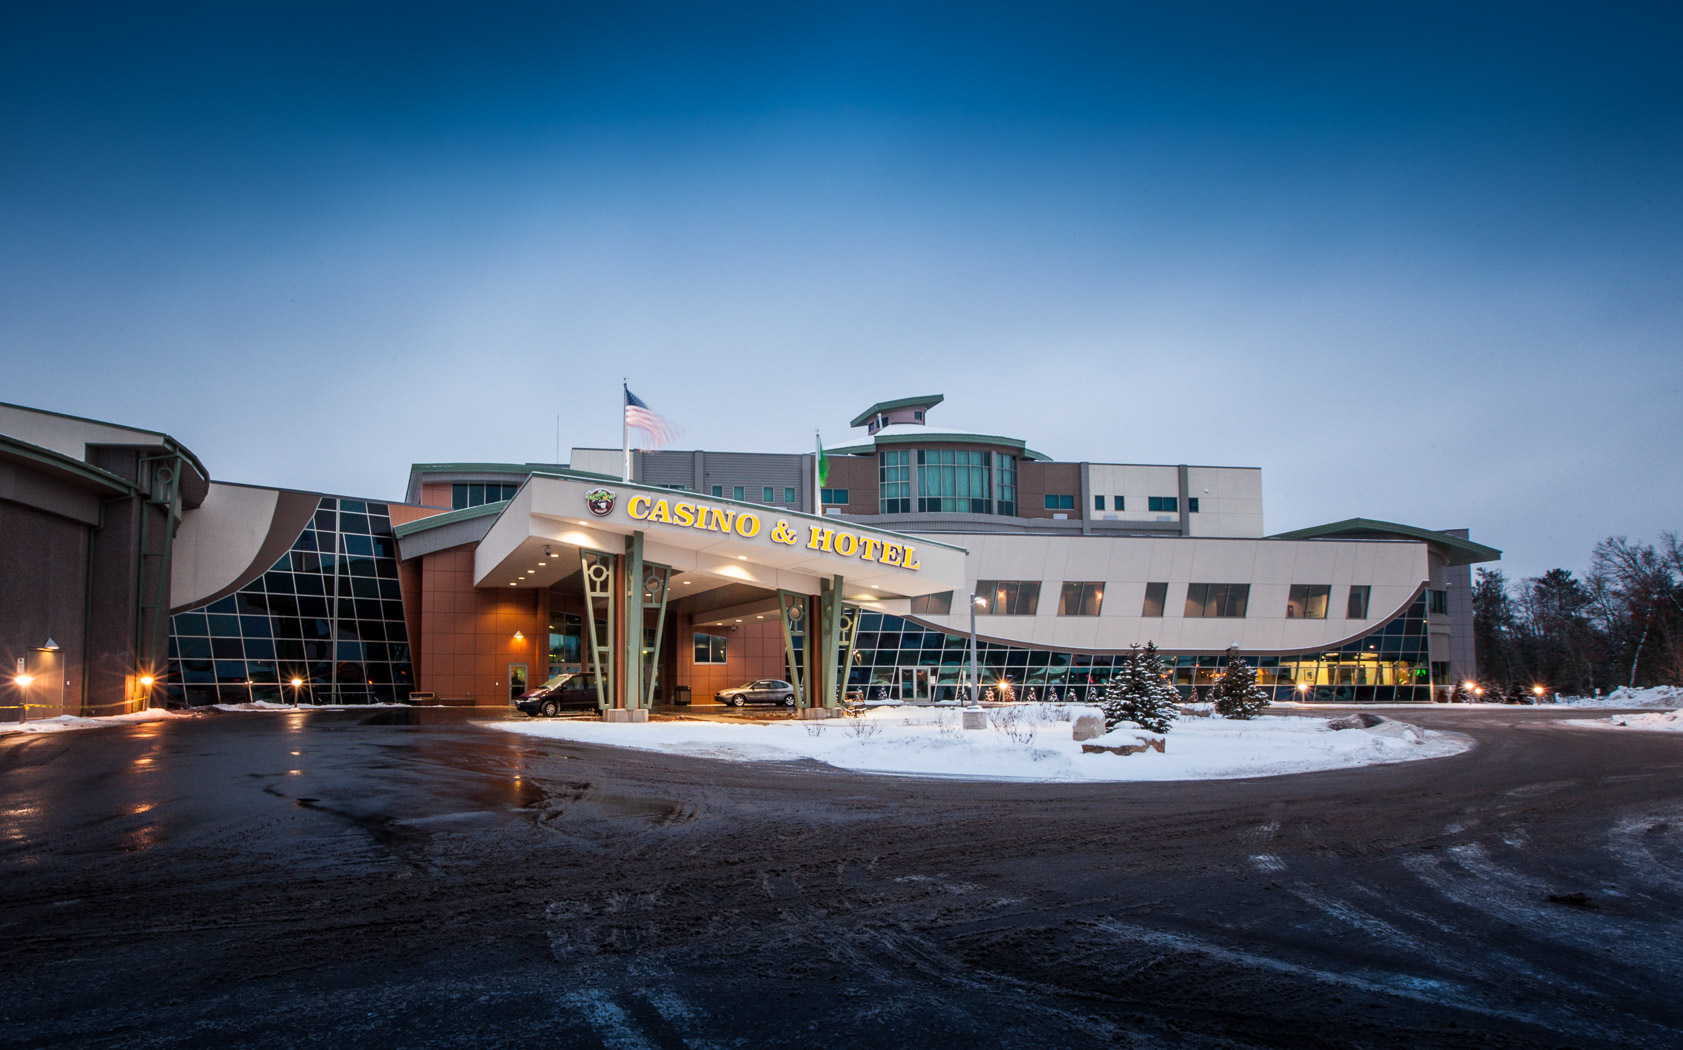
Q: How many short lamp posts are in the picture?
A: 8